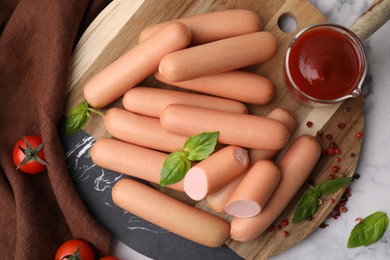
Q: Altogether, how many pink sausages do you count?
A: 13